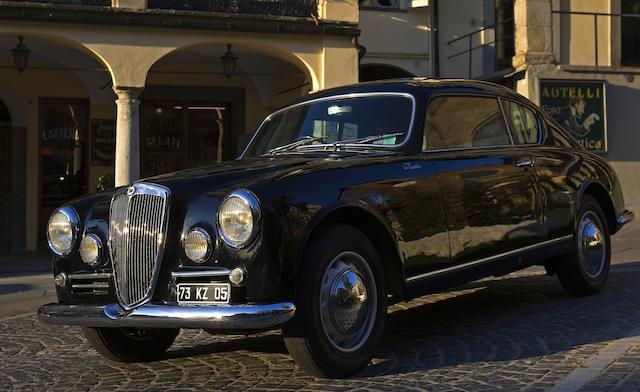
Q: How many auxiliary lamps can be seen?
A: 2